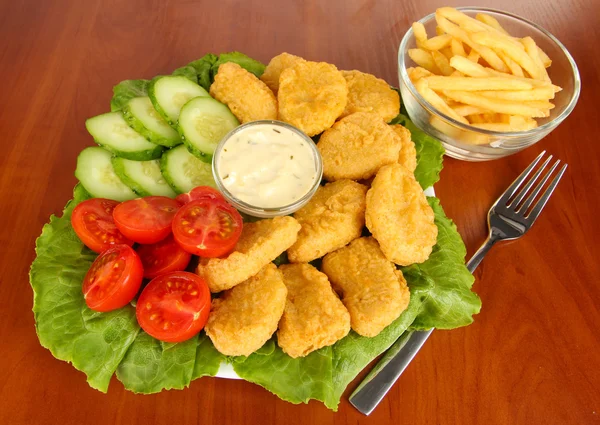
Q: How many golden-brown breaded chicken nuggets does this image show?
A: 12